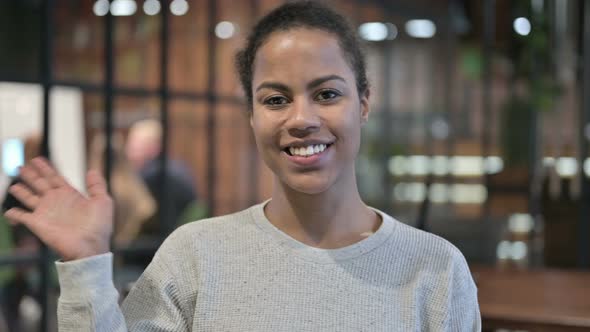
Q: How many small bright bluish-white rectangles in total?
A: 1